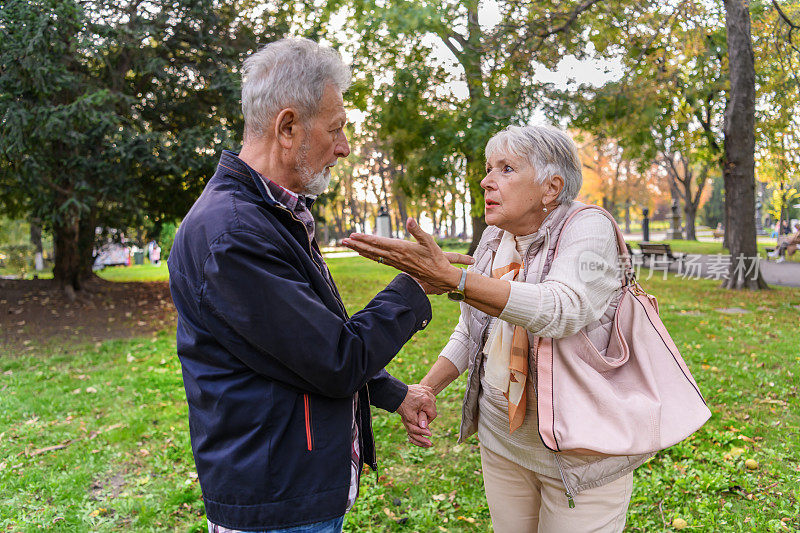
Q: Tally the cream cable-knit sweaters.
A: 1